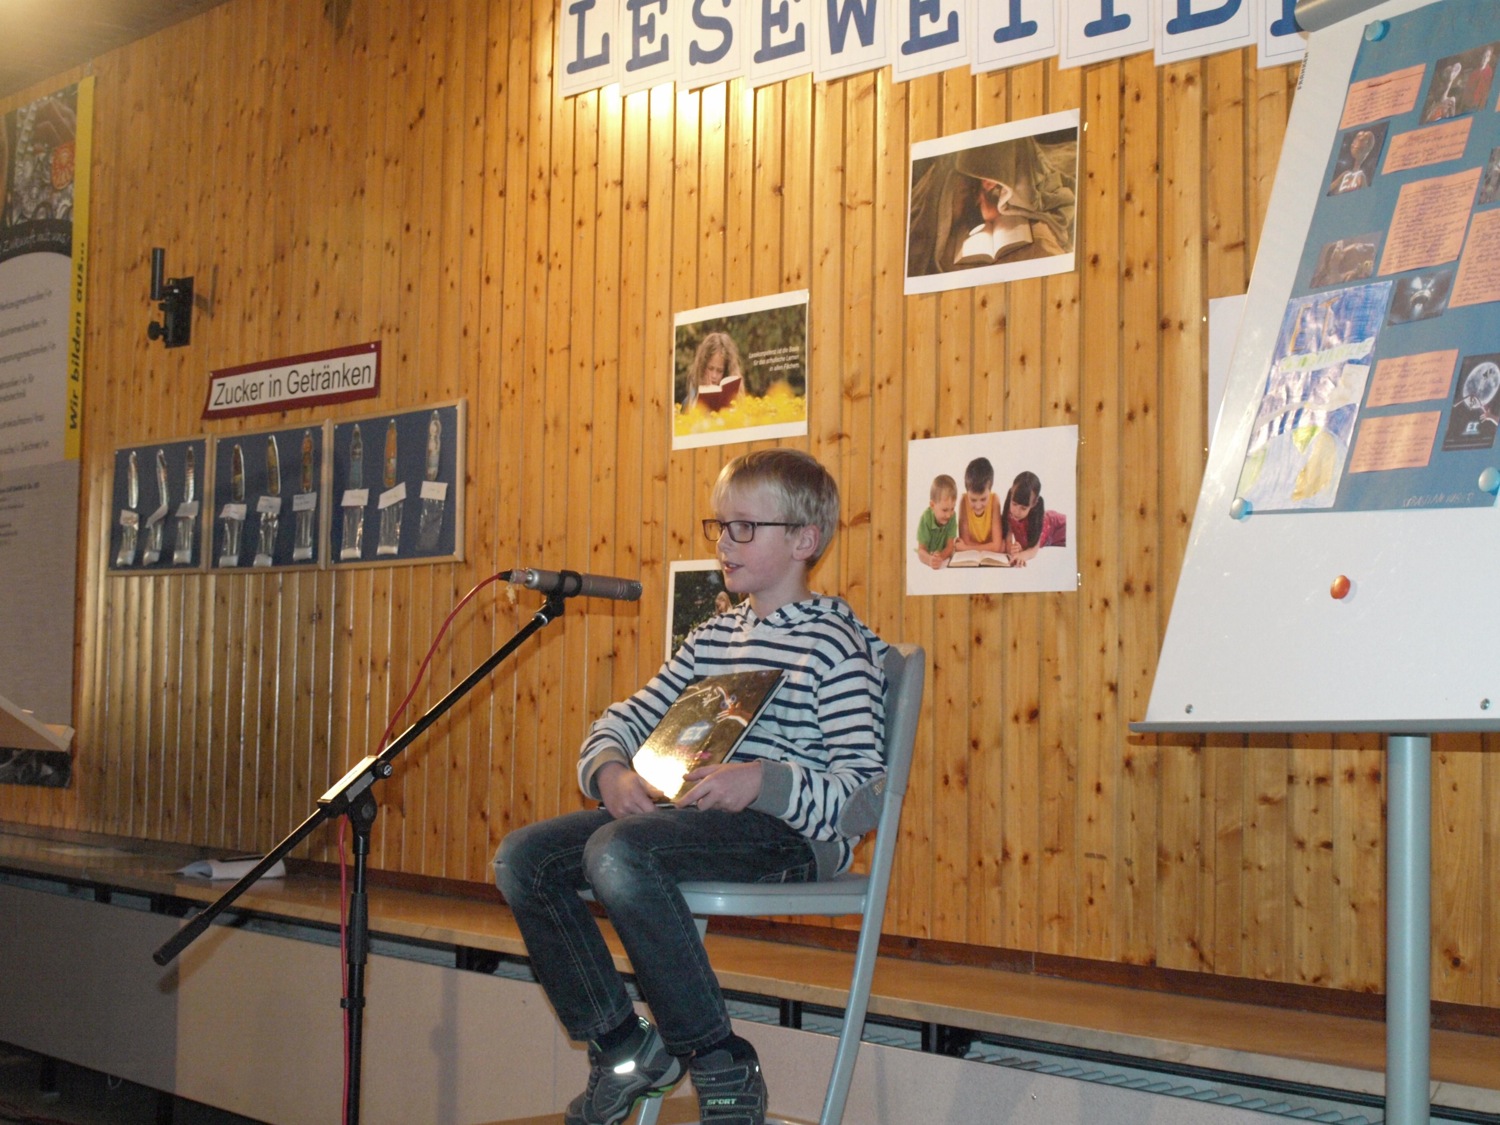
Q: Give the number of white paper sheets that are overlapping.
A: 10